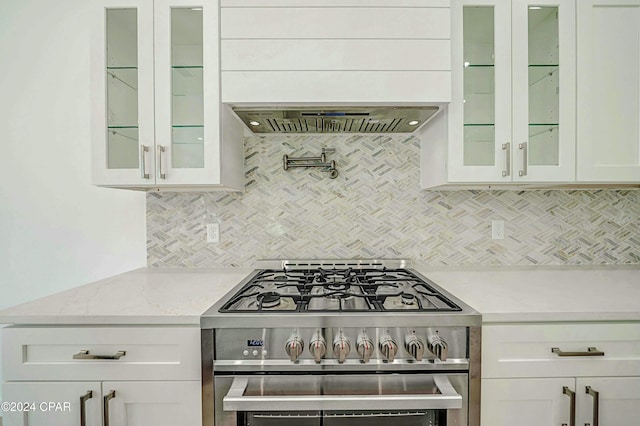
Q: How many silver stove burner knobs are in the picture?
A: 7